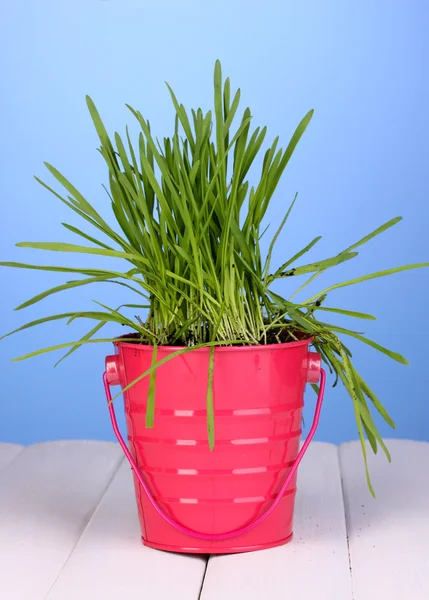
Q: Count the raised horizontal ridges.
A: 4